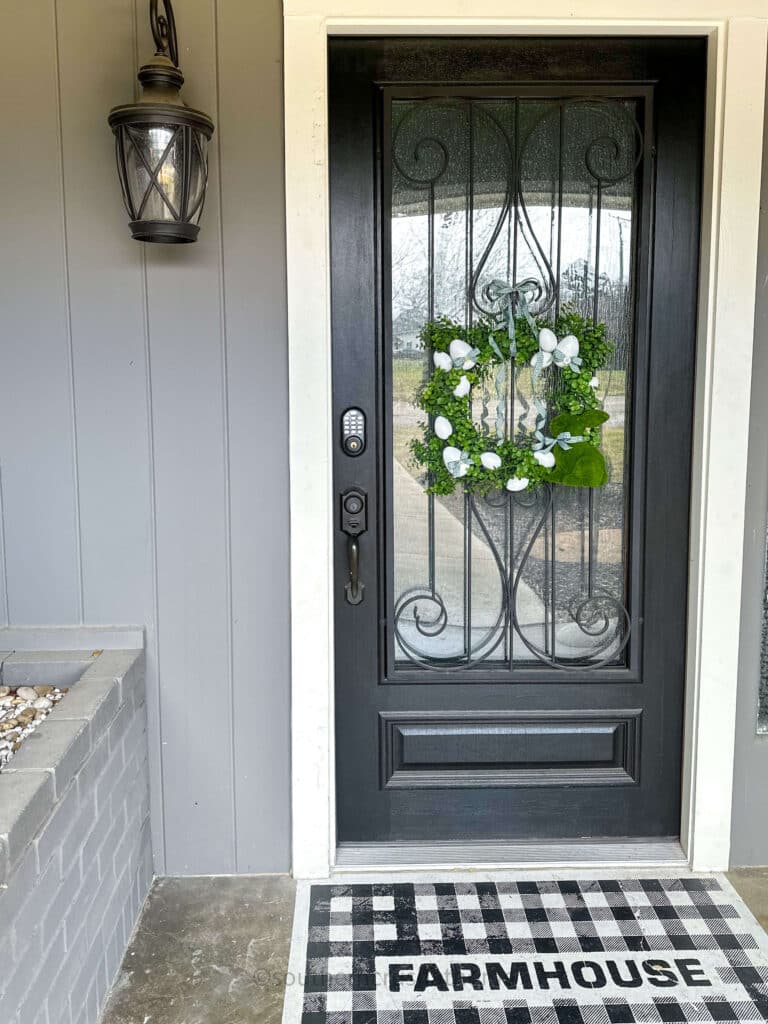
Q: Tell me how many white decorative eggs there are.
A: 12